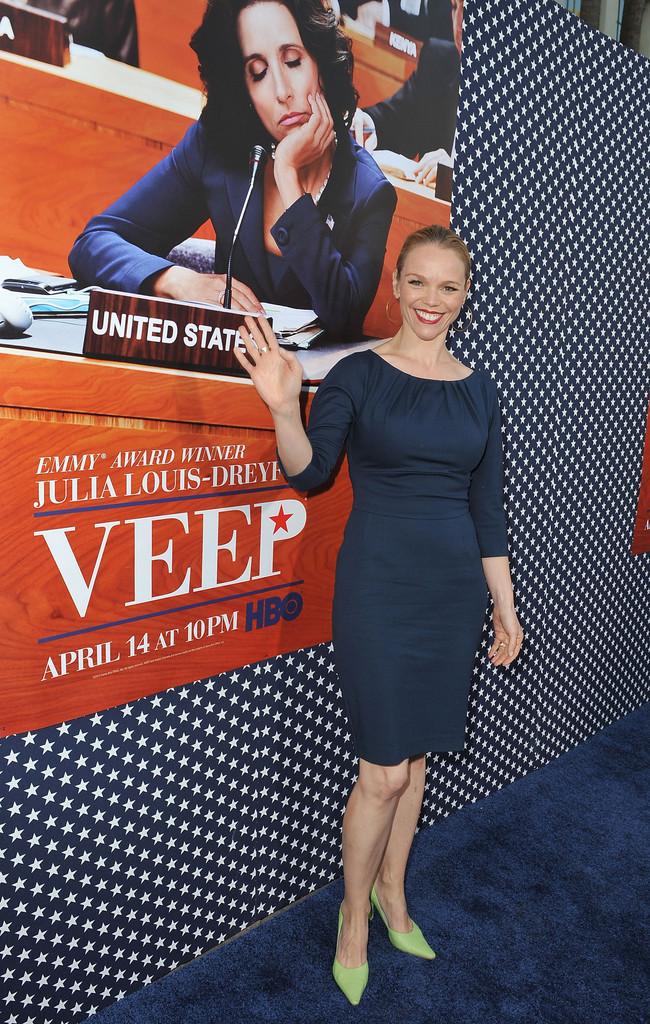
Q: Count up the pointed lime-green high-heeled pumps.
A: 2